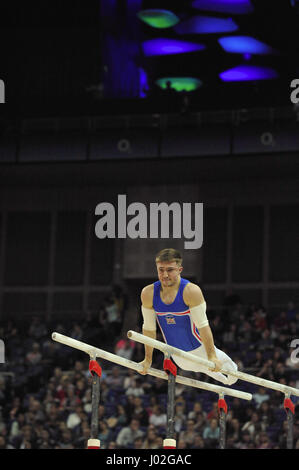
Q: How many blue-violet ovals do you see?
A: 5